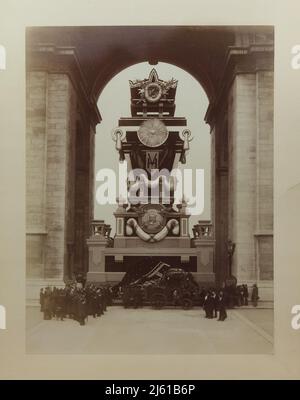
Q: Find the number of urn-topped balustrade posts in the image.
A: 2